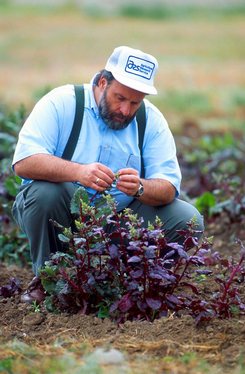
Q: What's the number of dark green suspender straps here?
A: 2